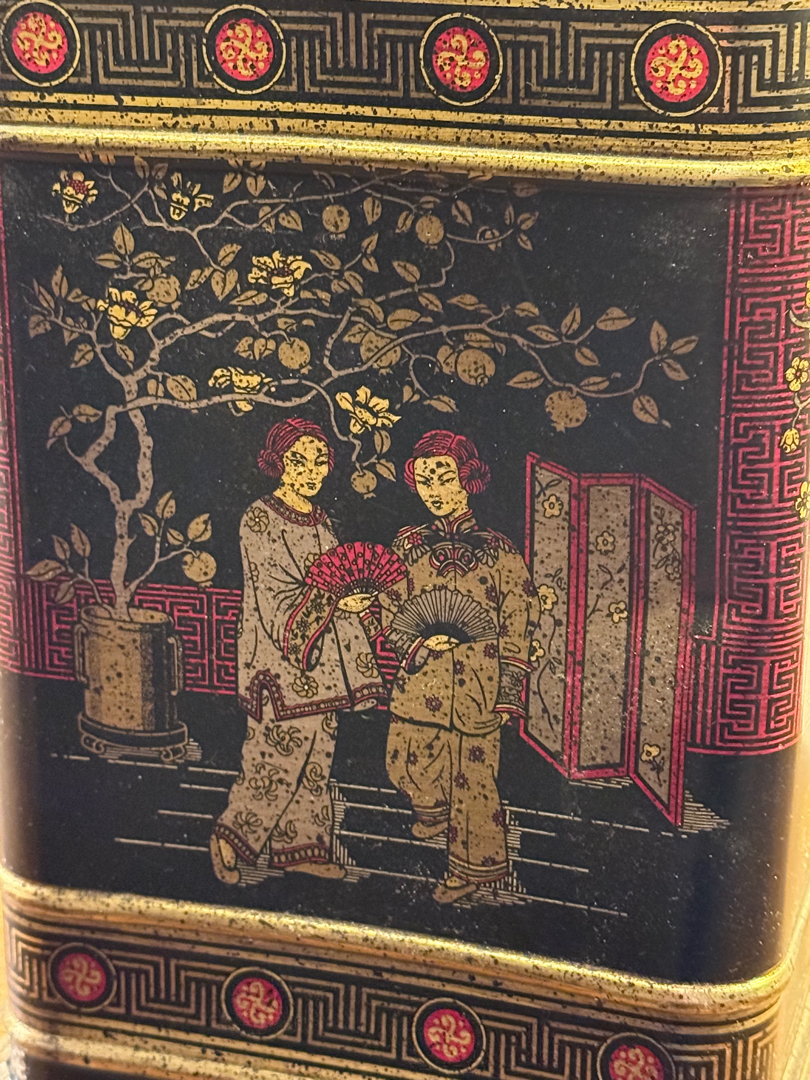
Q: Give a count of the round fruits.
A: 9